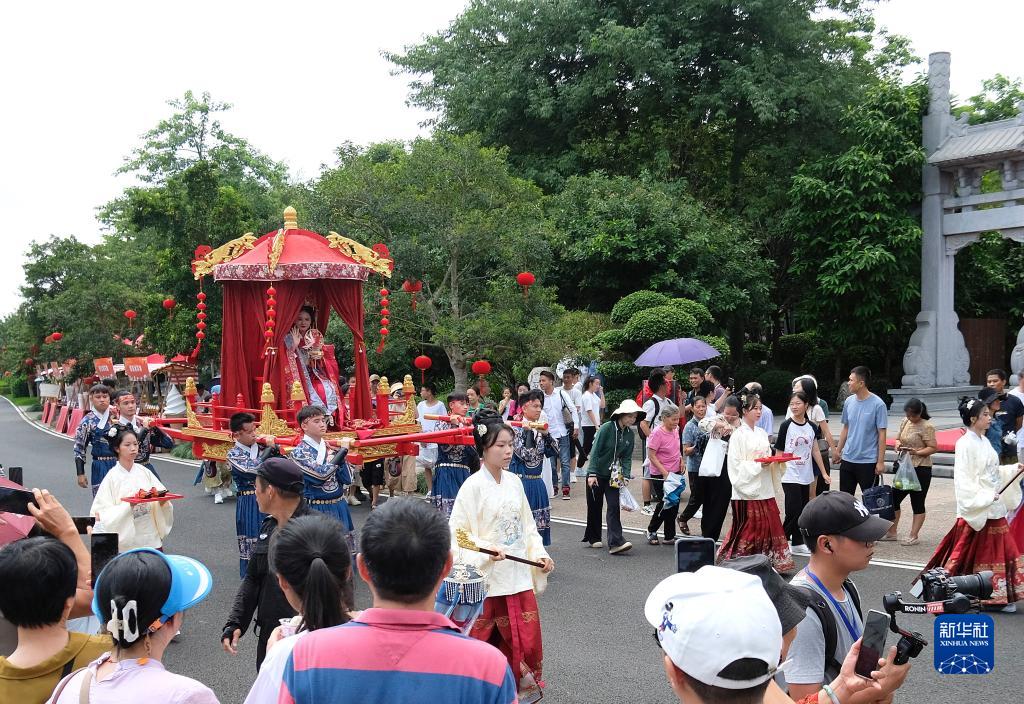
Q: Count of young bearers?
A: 6